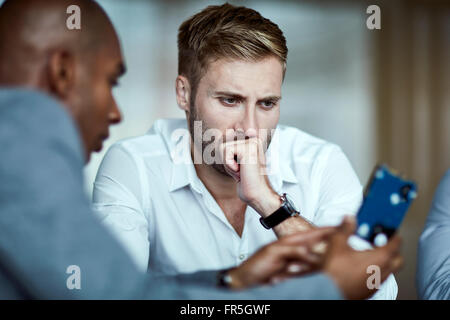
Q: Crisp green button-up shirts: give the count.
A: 0